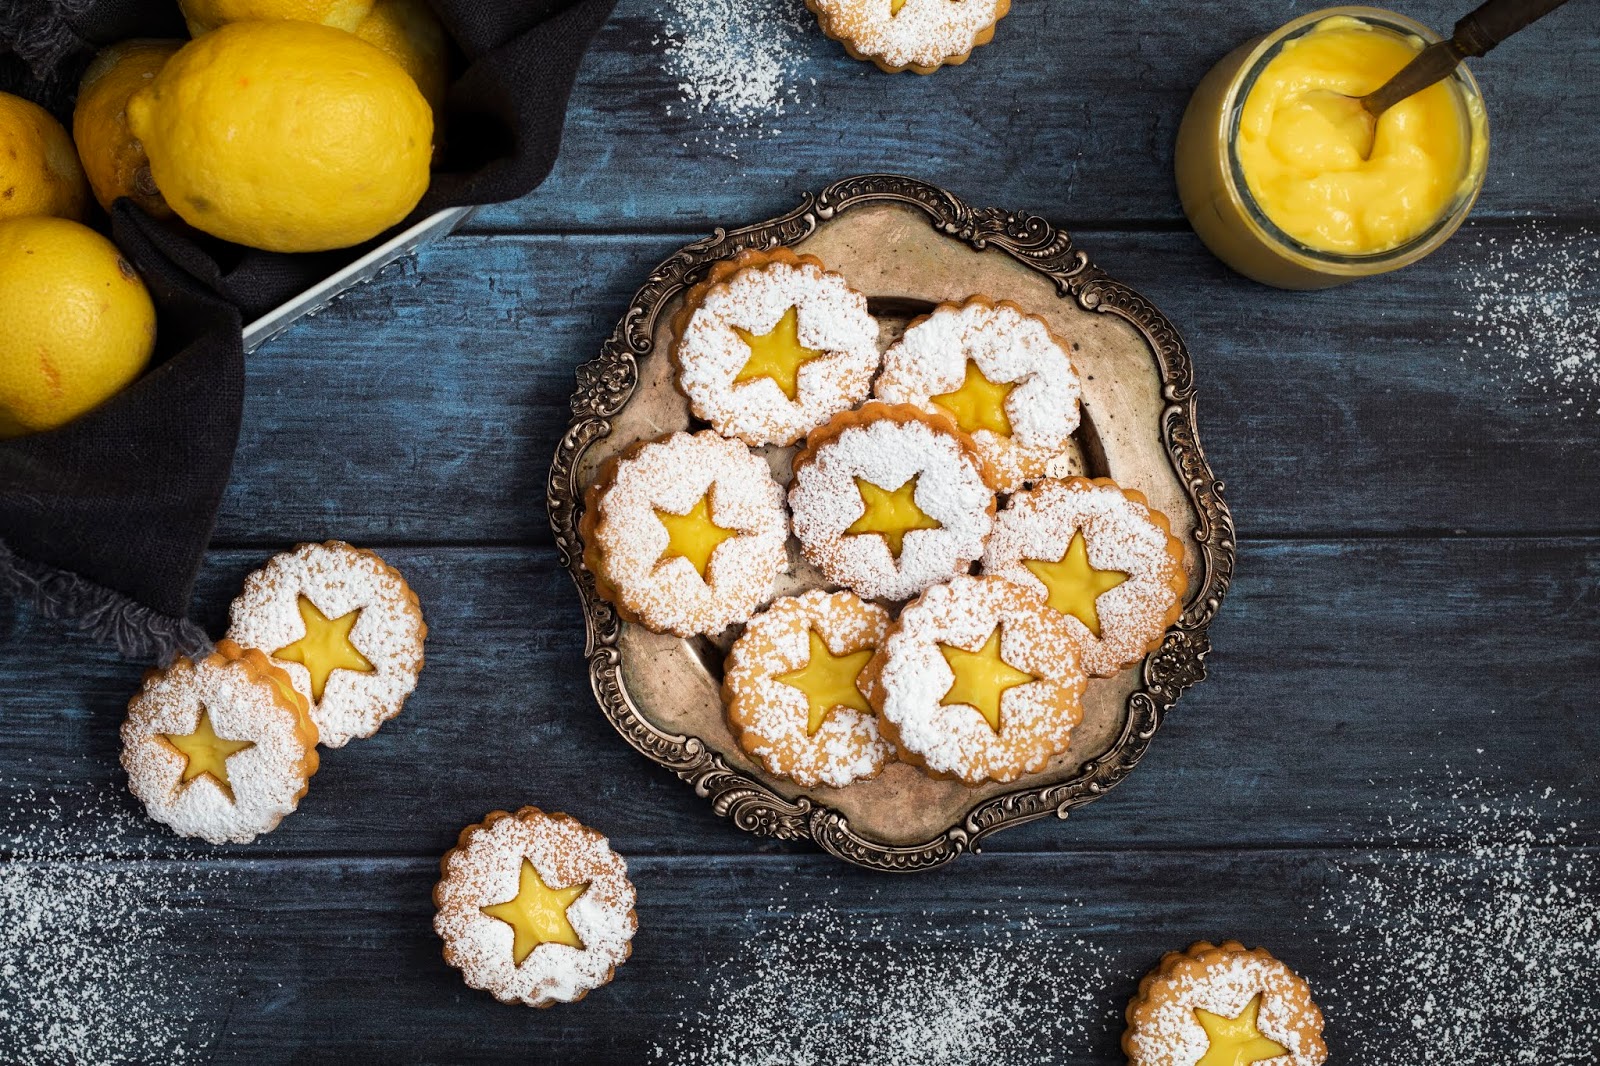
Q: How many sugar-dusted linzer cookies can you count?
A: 12